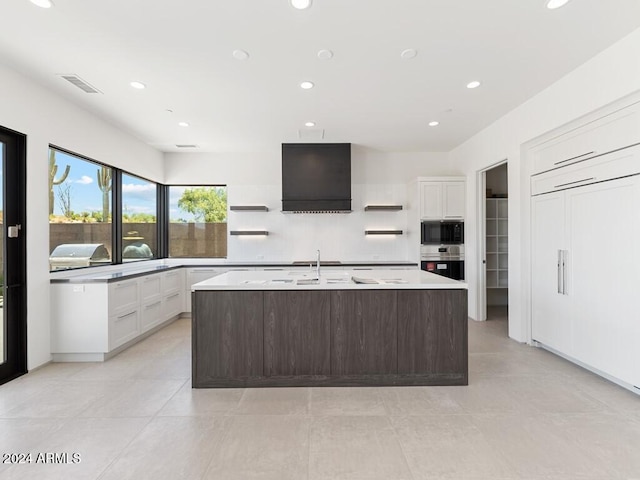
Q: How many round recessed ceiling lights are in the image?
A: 9